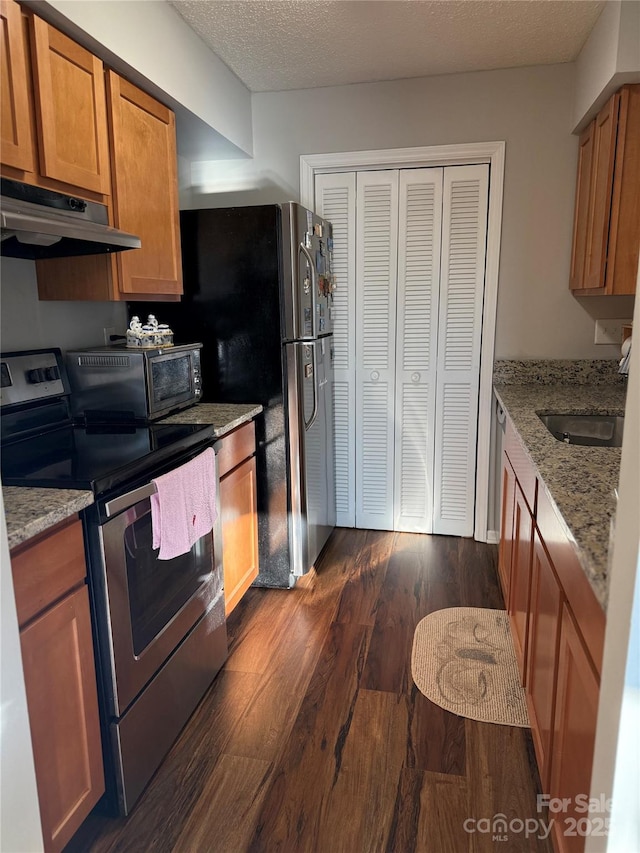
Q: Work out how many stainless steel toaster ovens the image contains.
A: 1